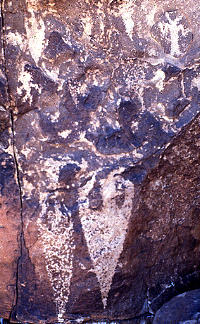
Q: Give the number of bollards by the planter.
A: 0